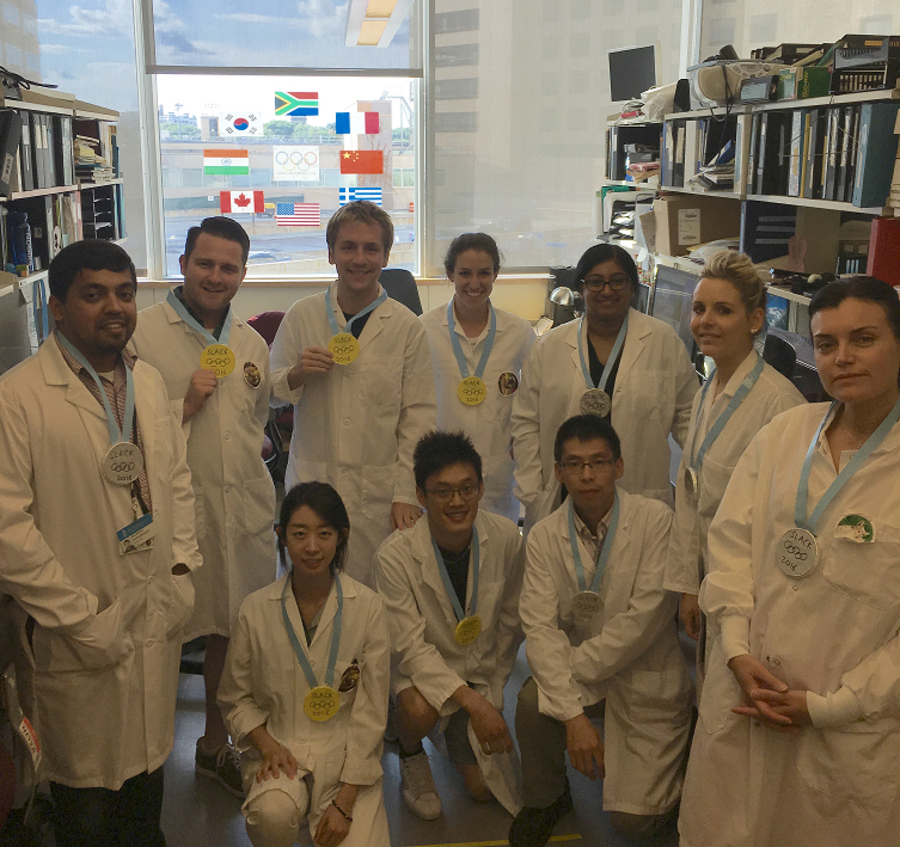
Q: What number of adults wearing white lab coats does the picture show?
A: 10